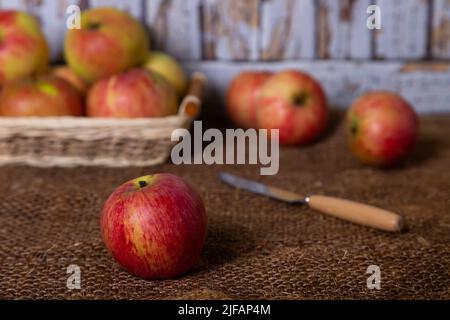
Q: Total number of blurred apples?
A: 9